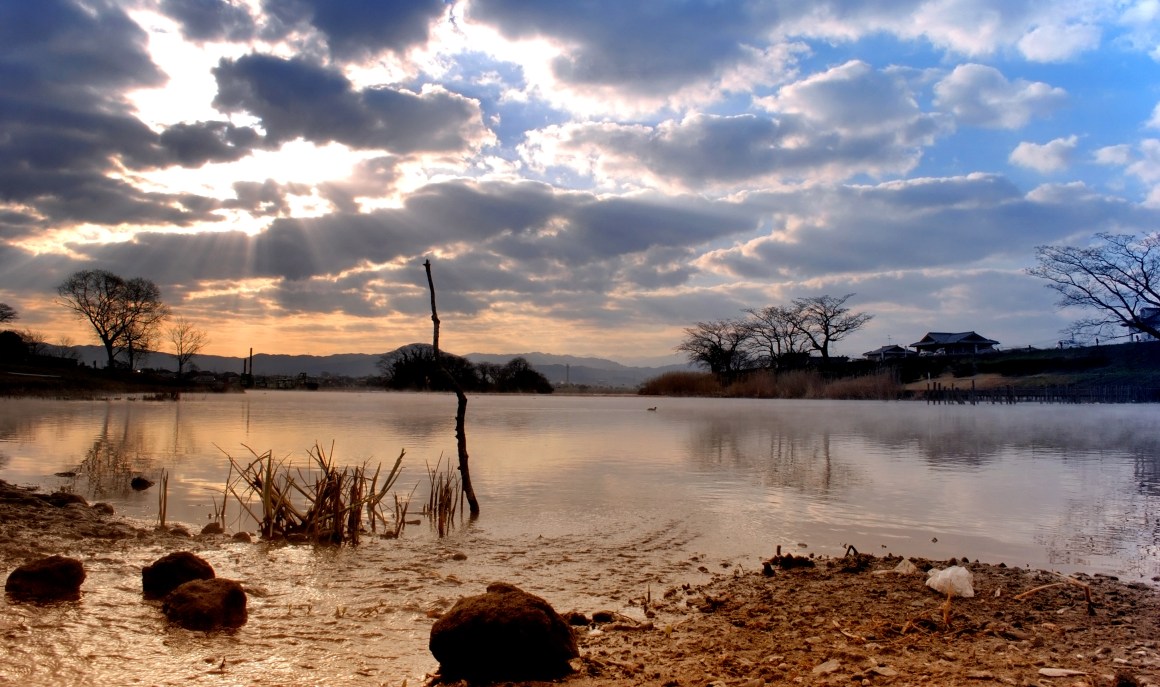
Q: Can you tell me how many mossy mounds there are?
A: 4